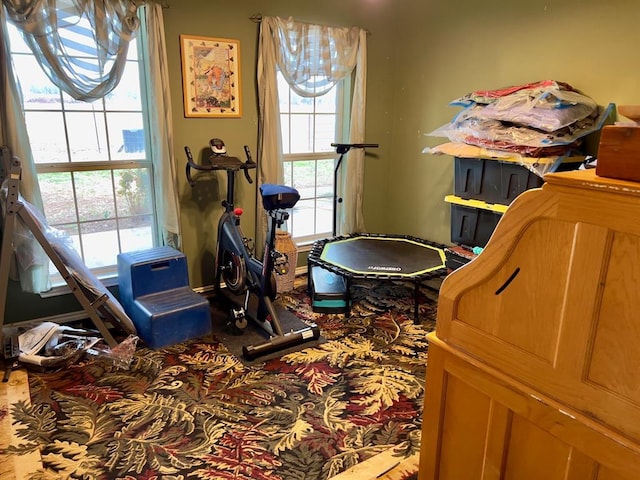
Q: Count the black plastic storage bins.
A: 2